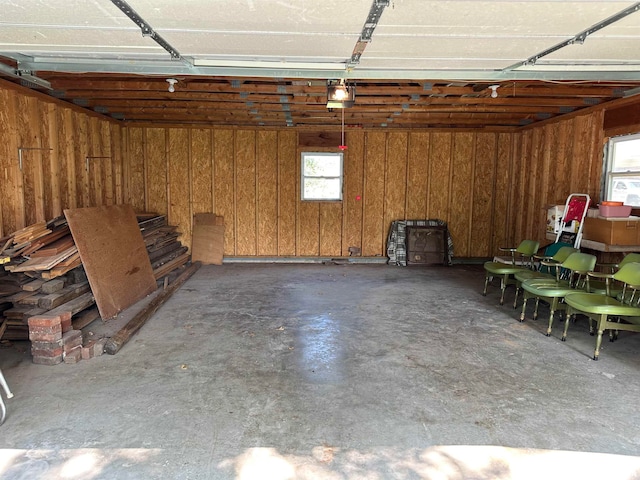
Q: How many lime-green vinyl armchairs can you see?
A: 5